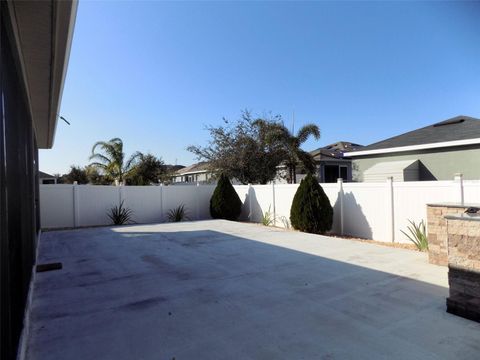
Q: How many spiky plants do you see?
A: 4